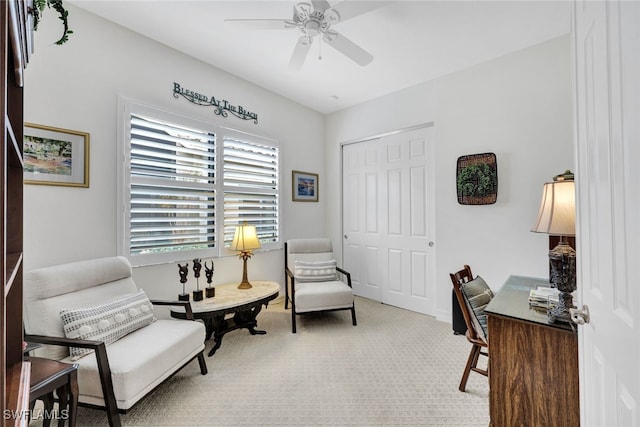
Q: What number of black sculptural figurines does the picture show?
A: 3